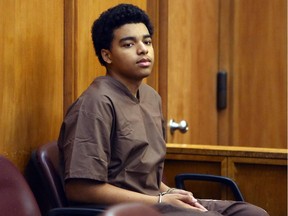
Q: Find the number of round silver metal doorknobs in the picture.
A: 1